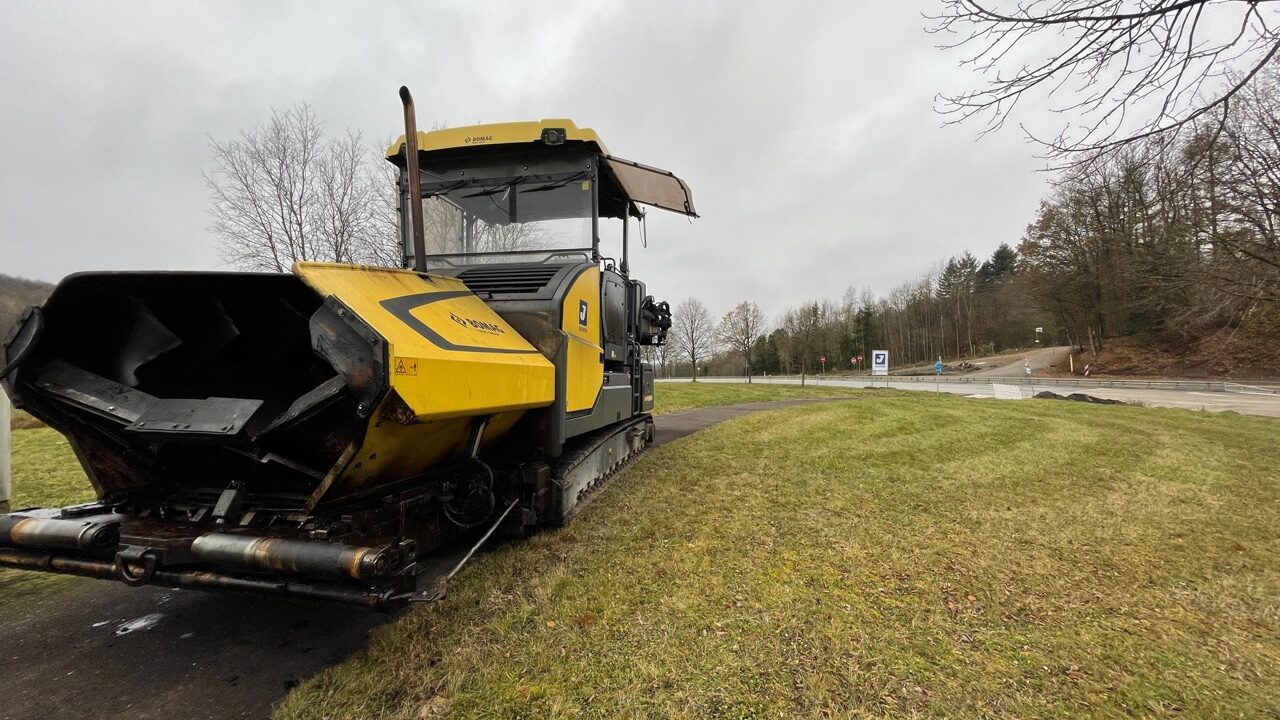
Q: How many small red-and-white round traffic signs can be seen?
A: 3